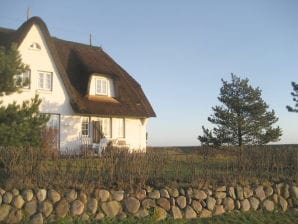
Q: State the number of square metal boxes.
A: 0